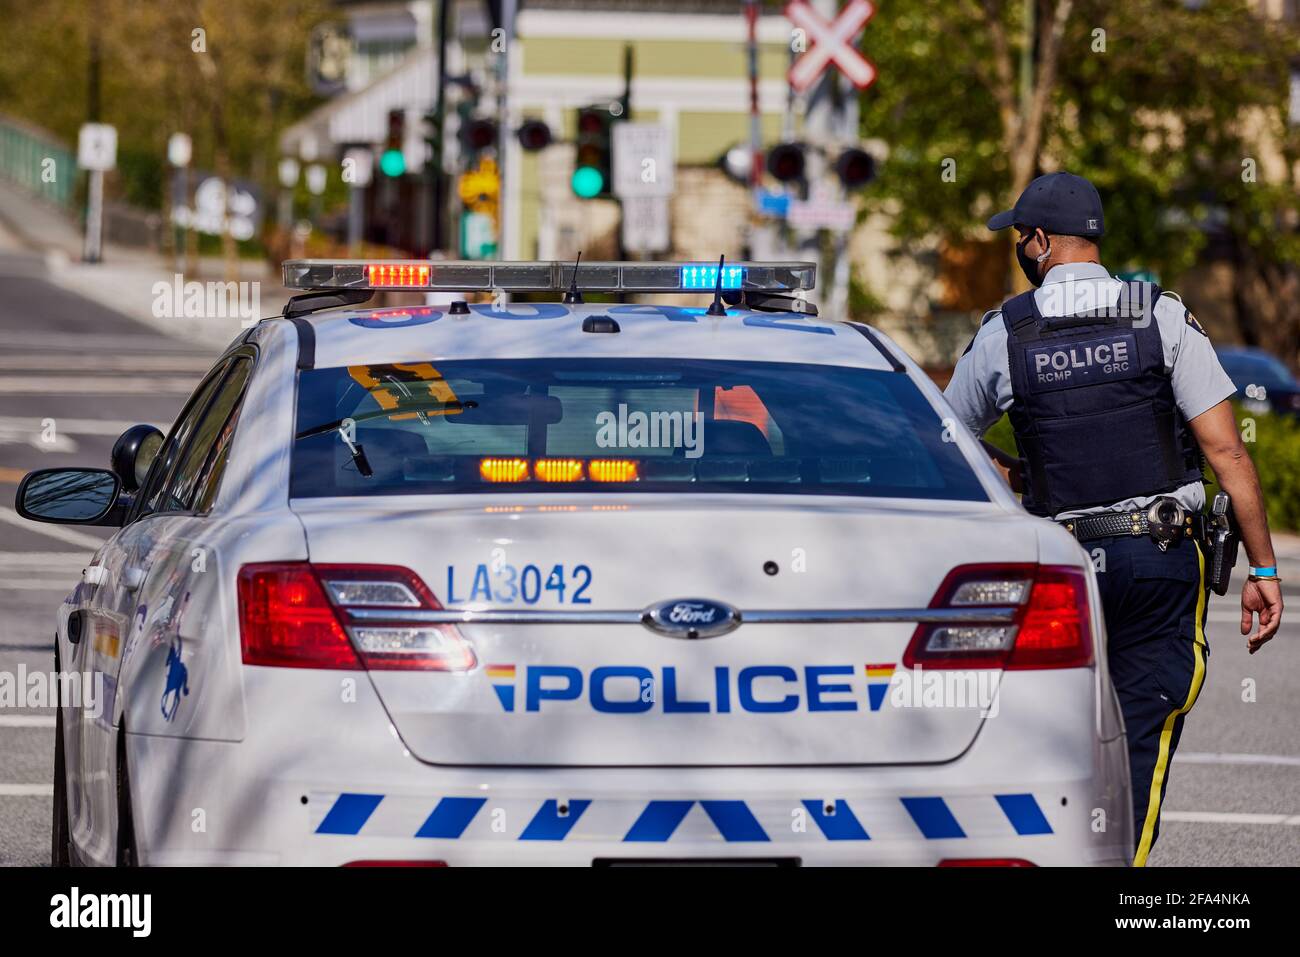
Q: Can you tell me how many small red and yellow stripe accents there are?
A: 2